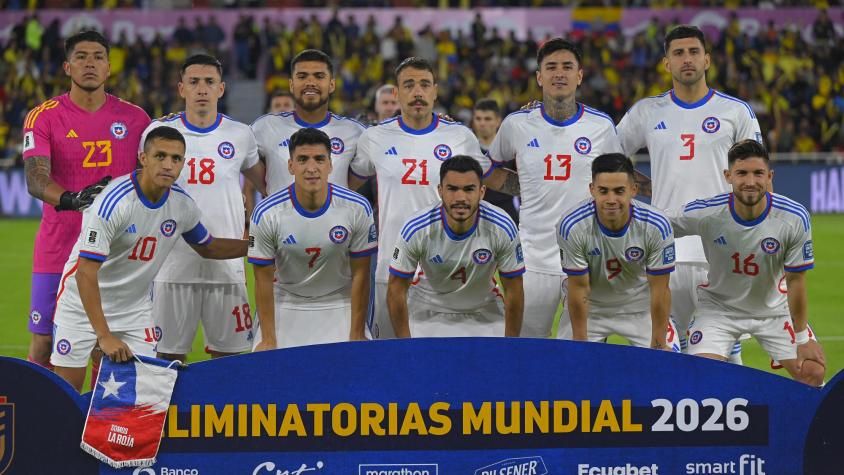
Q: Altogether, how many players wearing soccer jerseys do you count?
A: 11